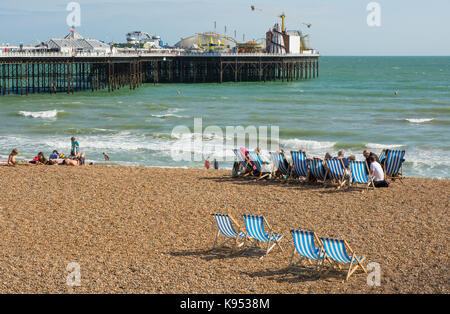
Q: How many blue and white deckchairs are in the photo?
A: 13